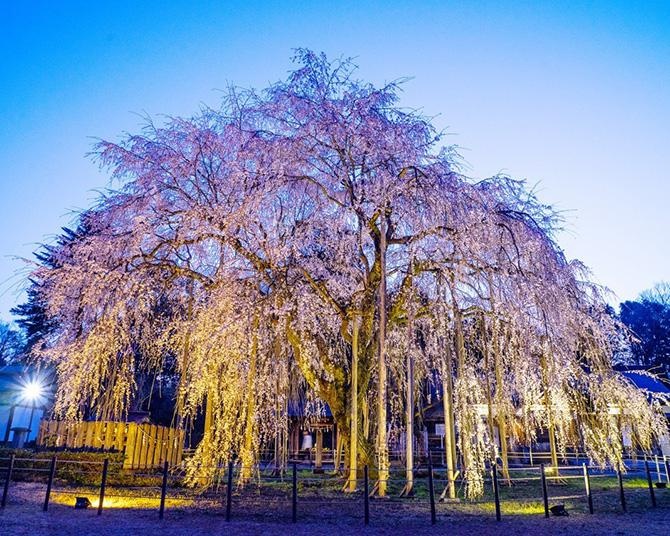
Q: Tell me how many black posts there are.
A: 13